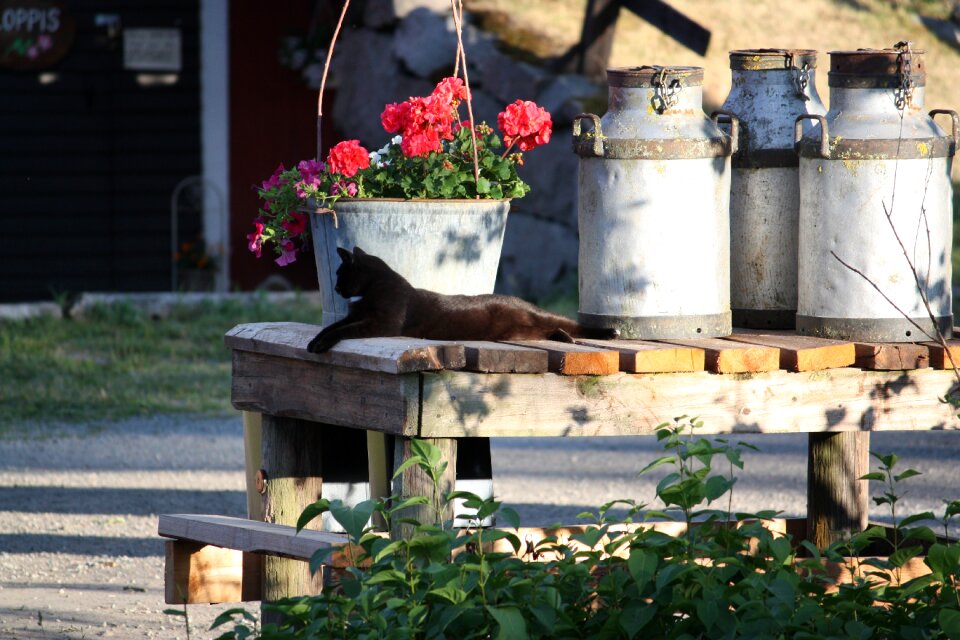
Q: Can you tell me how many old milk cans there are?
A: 3